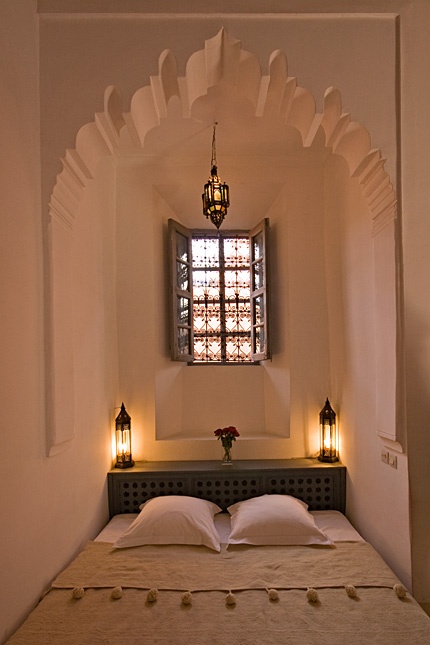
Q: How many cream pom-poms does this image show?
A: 9